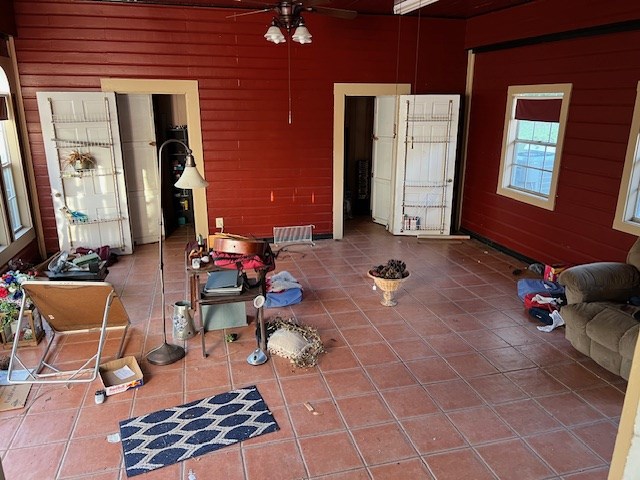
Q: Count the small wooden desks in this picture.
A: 1